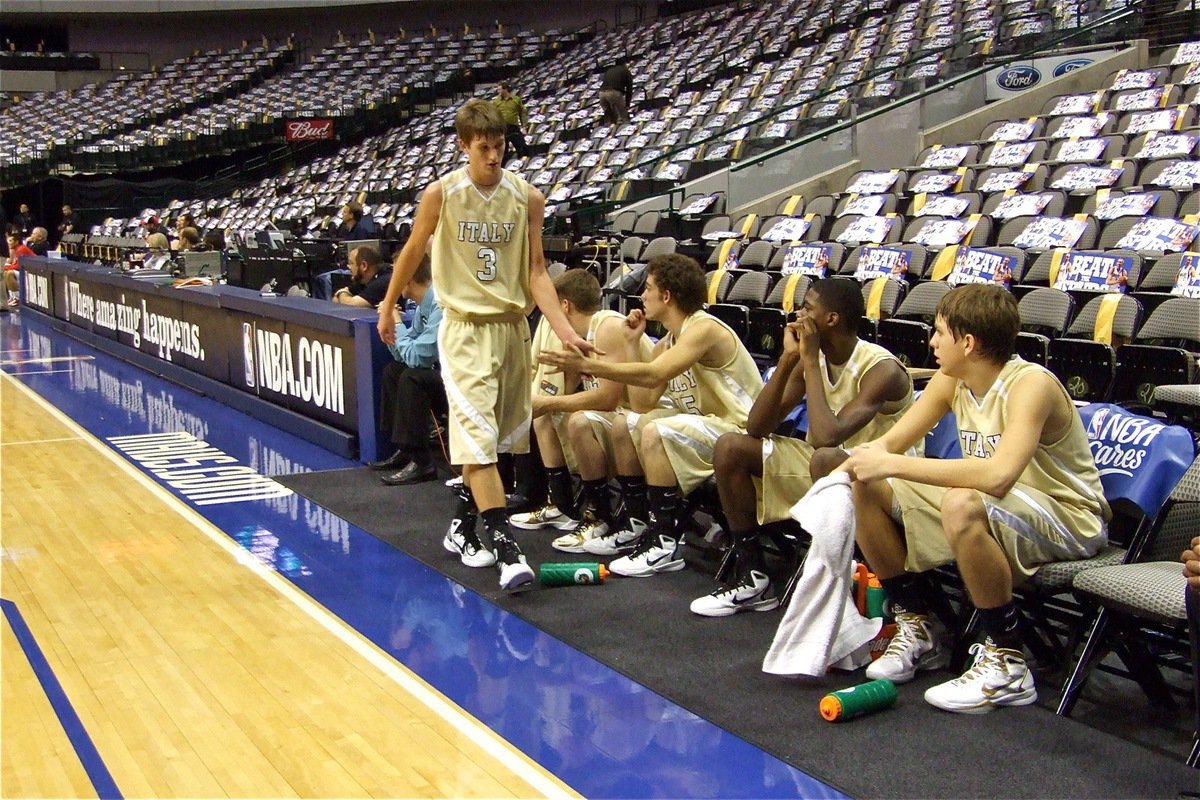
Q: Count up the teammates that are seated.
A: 4